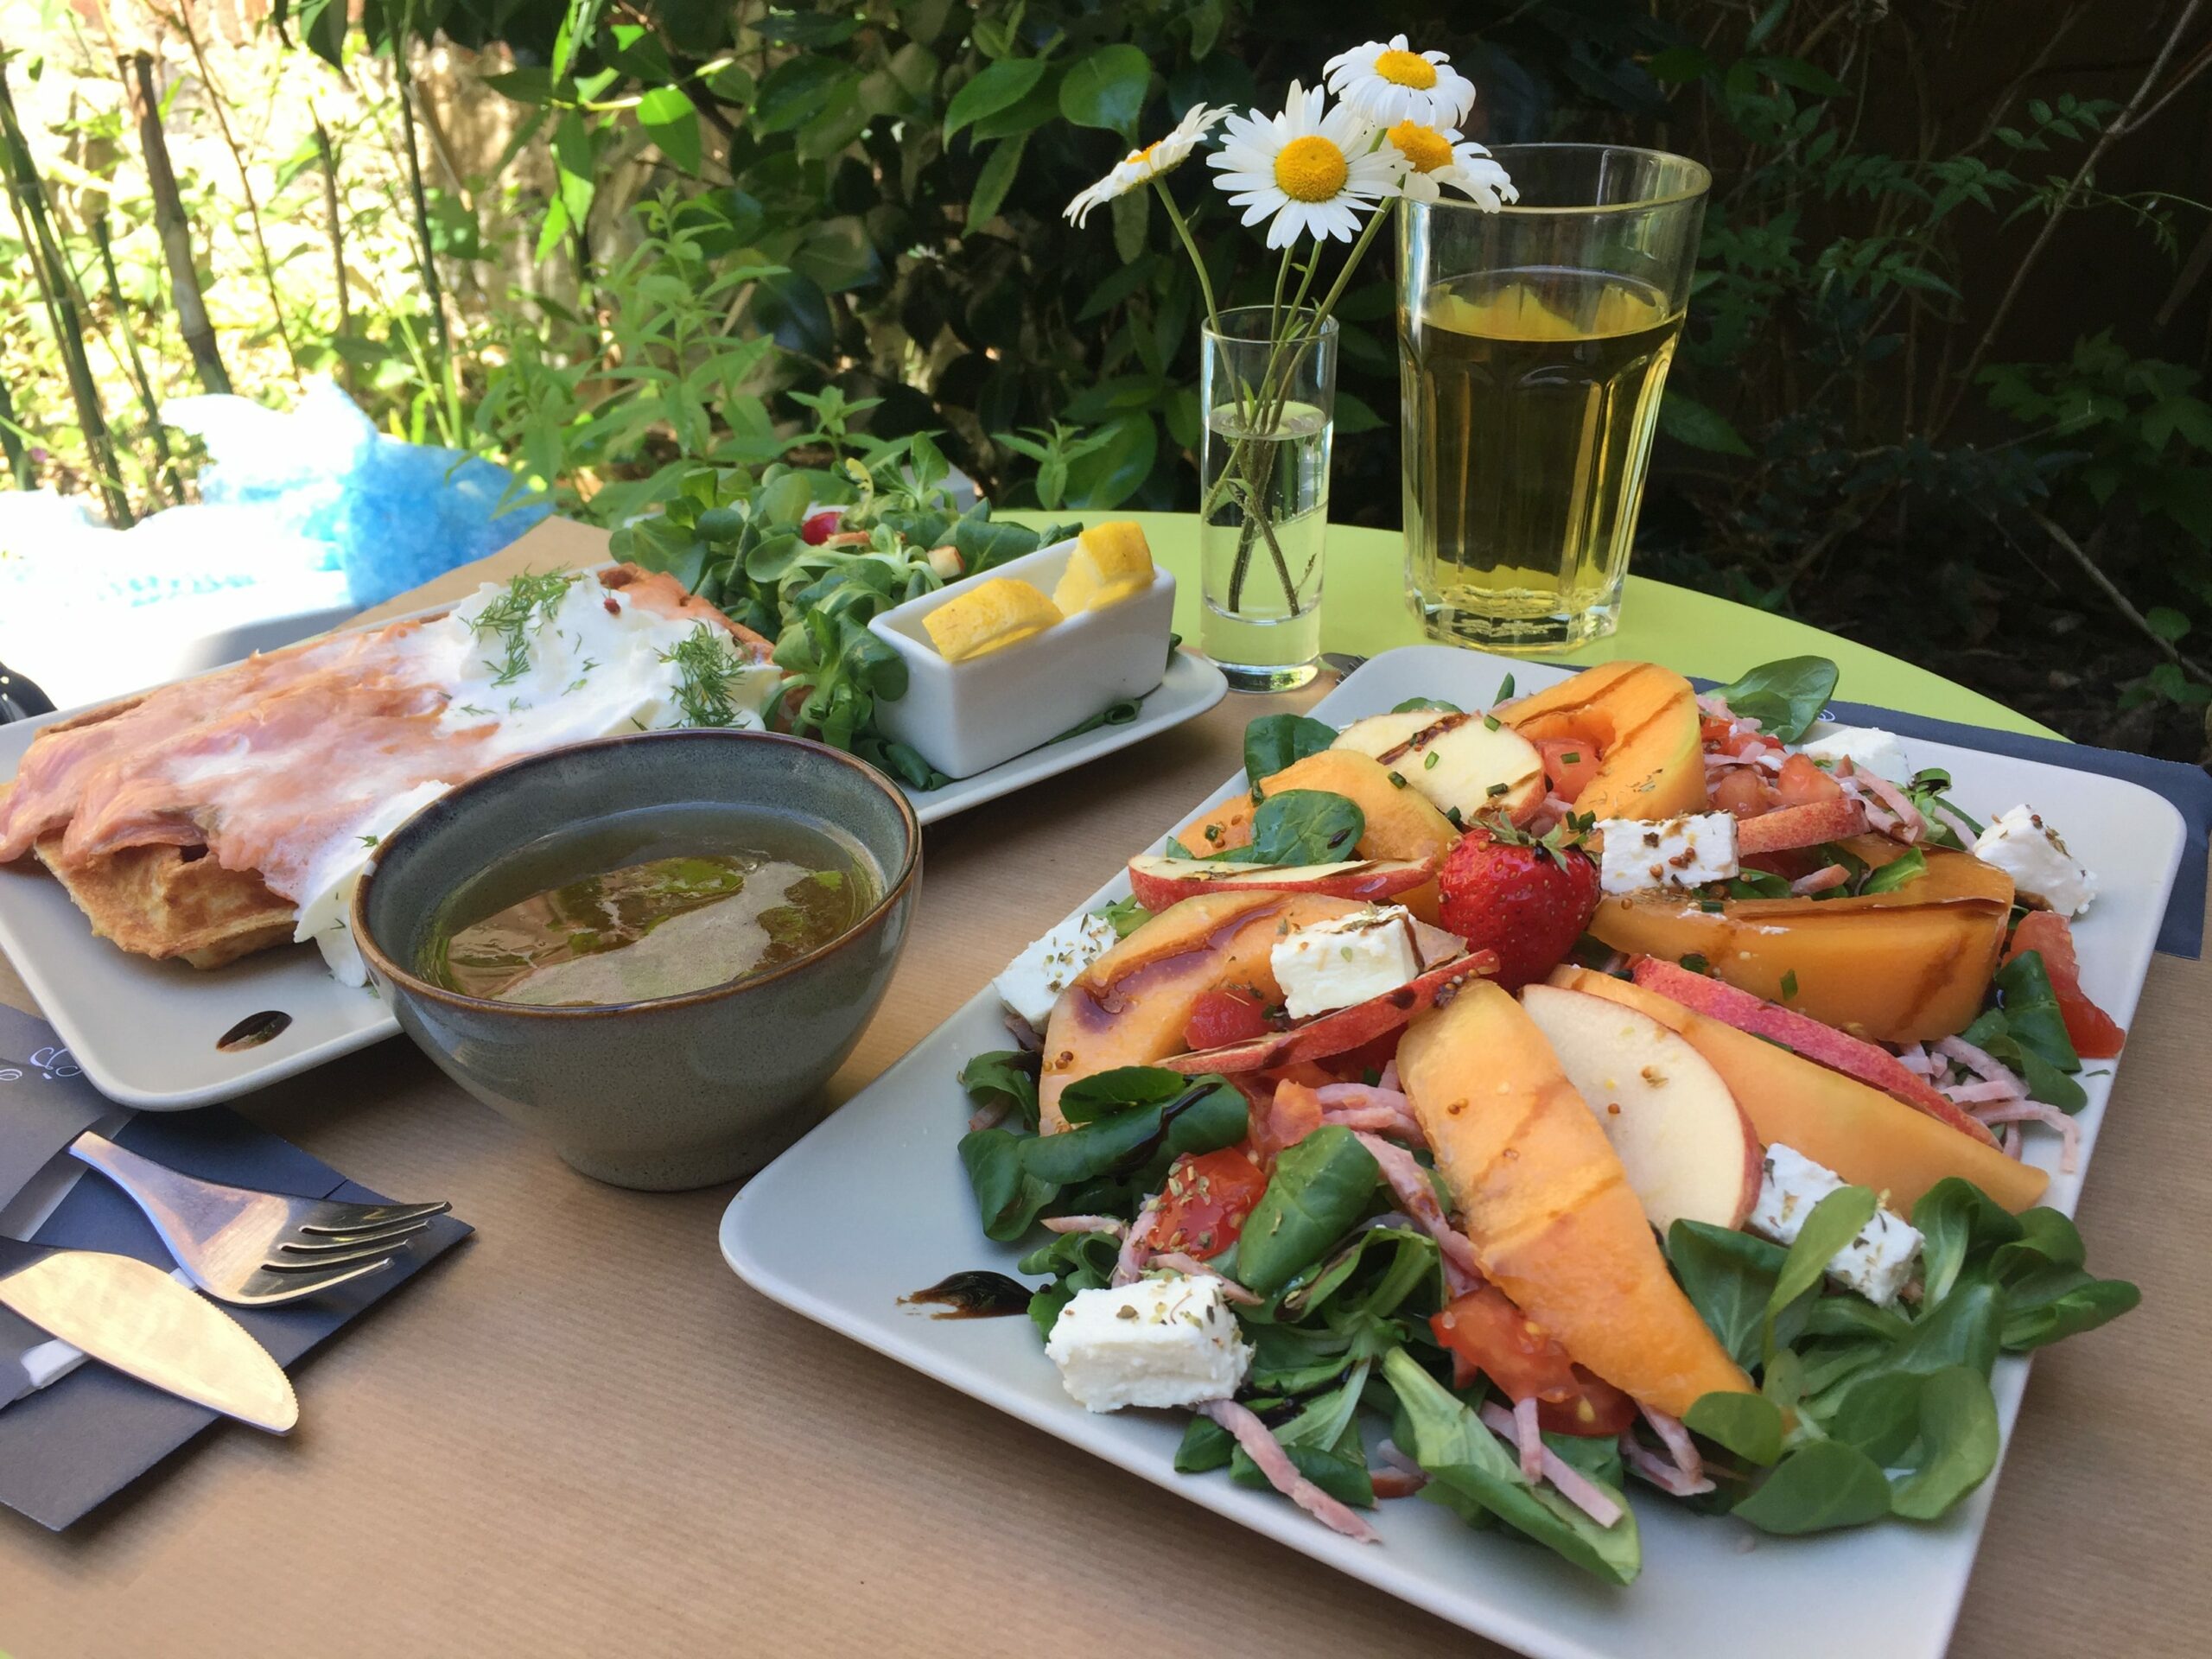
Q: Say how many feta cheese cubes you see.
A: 7